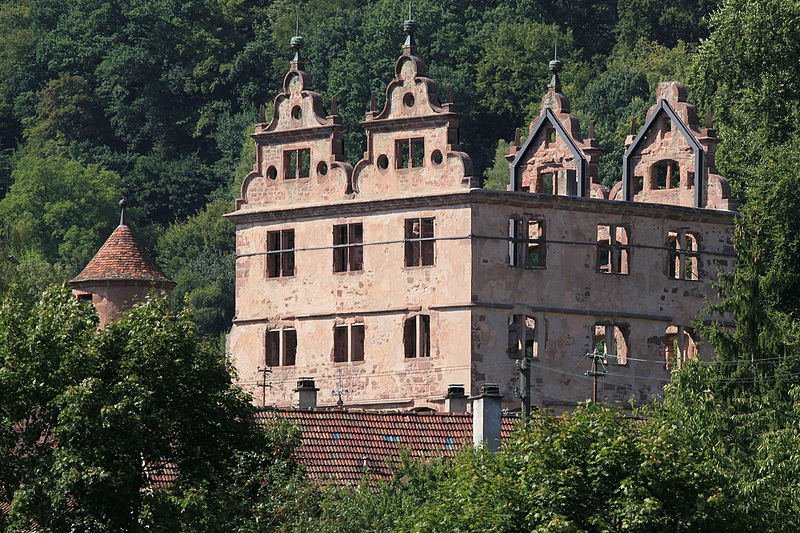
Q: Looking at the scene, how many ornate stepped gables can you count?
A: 4